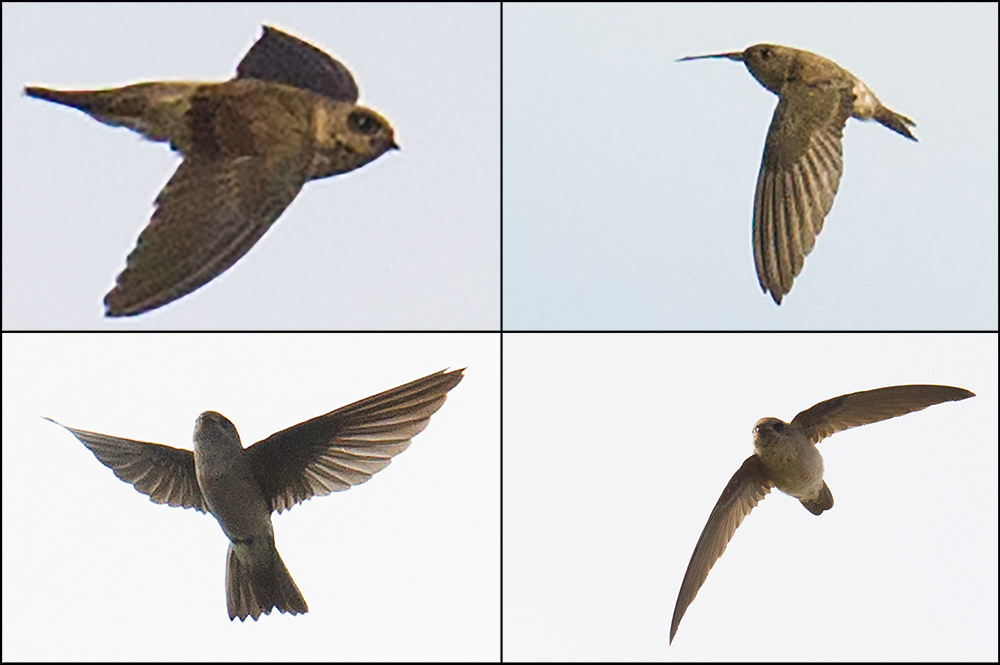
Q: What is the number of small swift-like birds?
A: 4